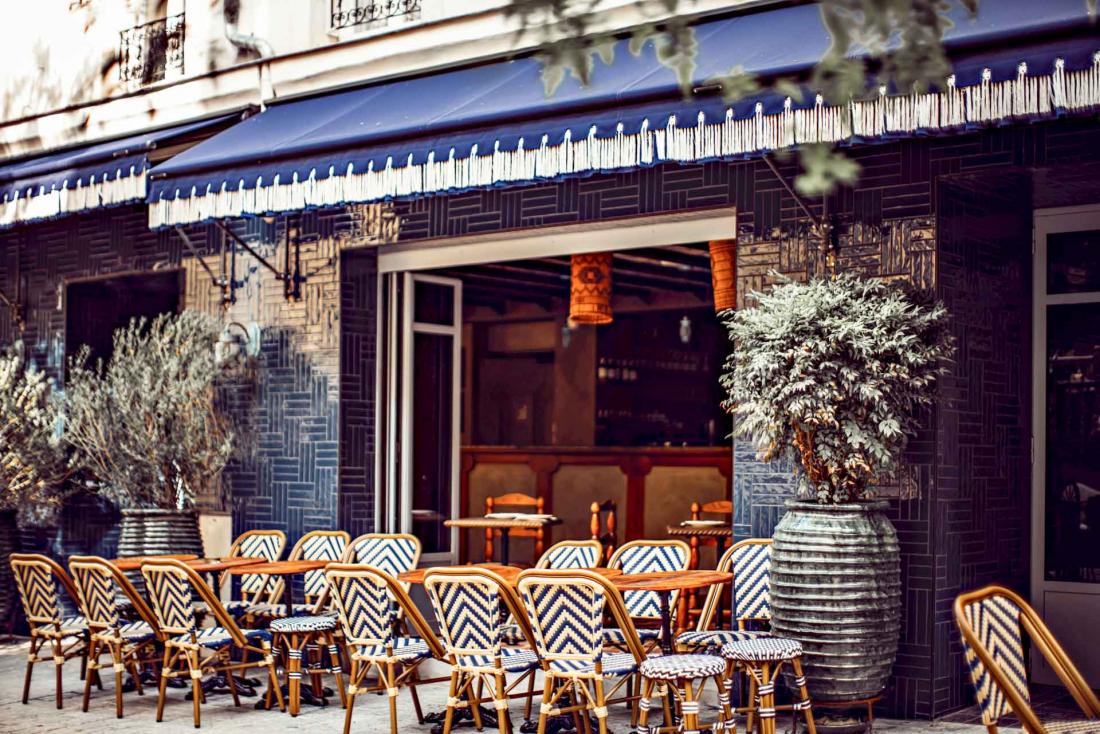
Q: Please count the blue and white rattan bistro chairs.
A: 13